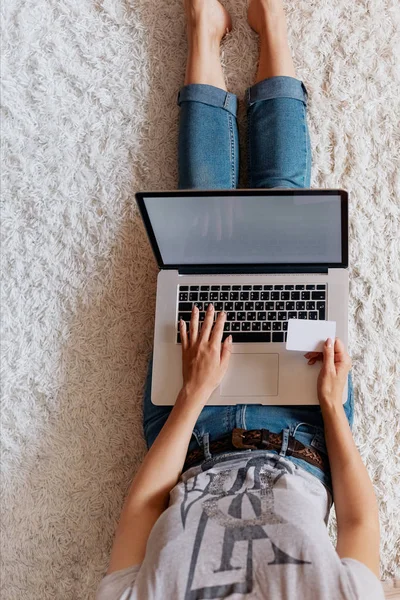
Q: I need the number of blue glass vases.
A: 0